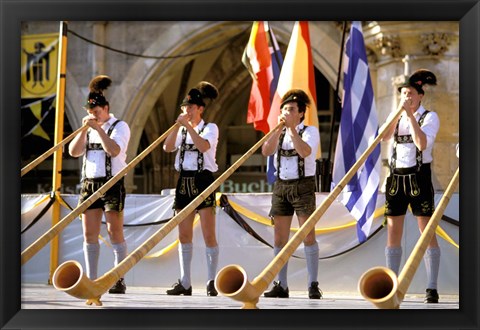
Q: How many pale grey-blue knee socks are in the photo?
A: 8